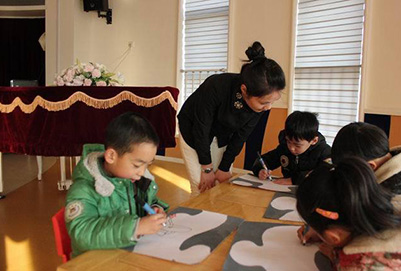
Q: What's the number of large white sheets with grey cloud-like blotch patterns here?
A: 4